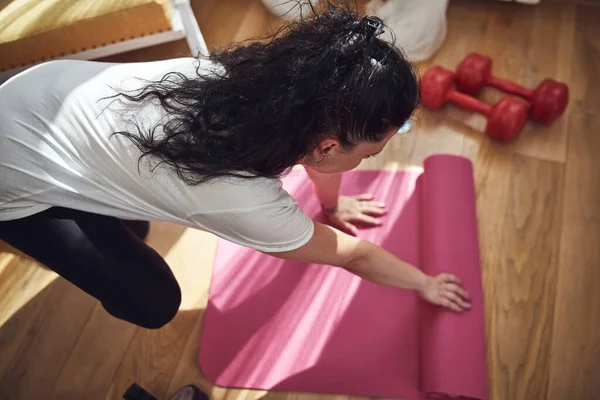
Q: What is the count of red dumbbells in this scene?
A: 2